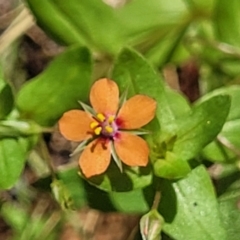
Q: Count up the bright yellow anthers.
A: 5